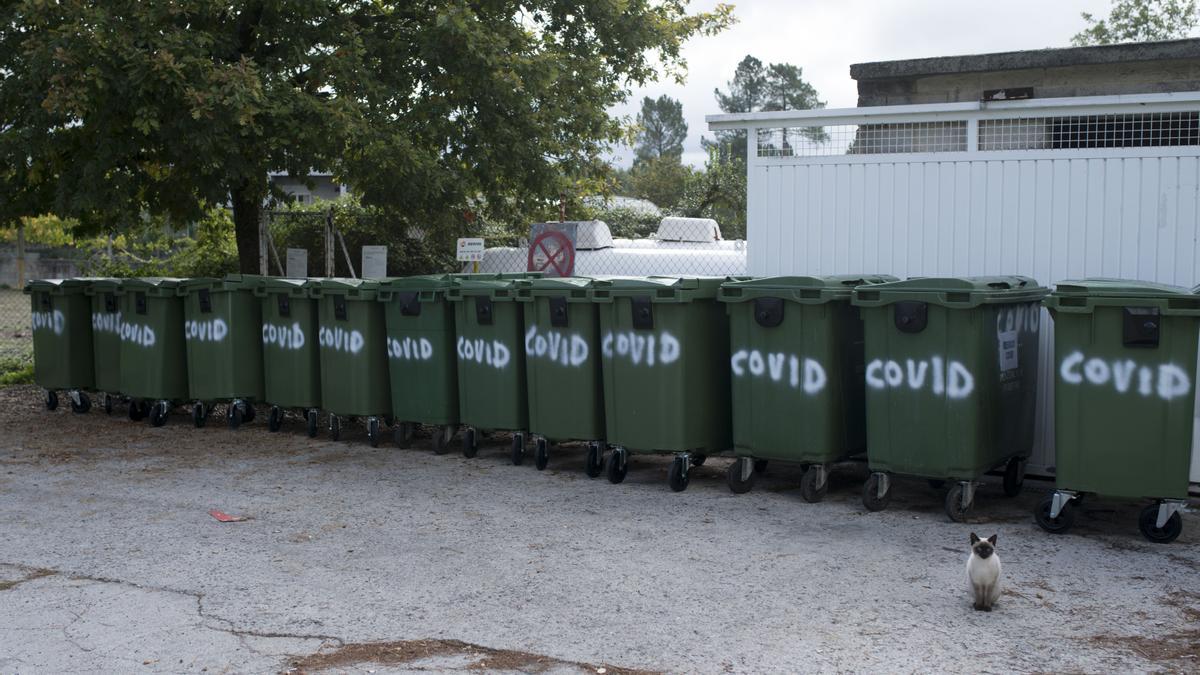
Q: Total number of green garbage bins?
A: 13